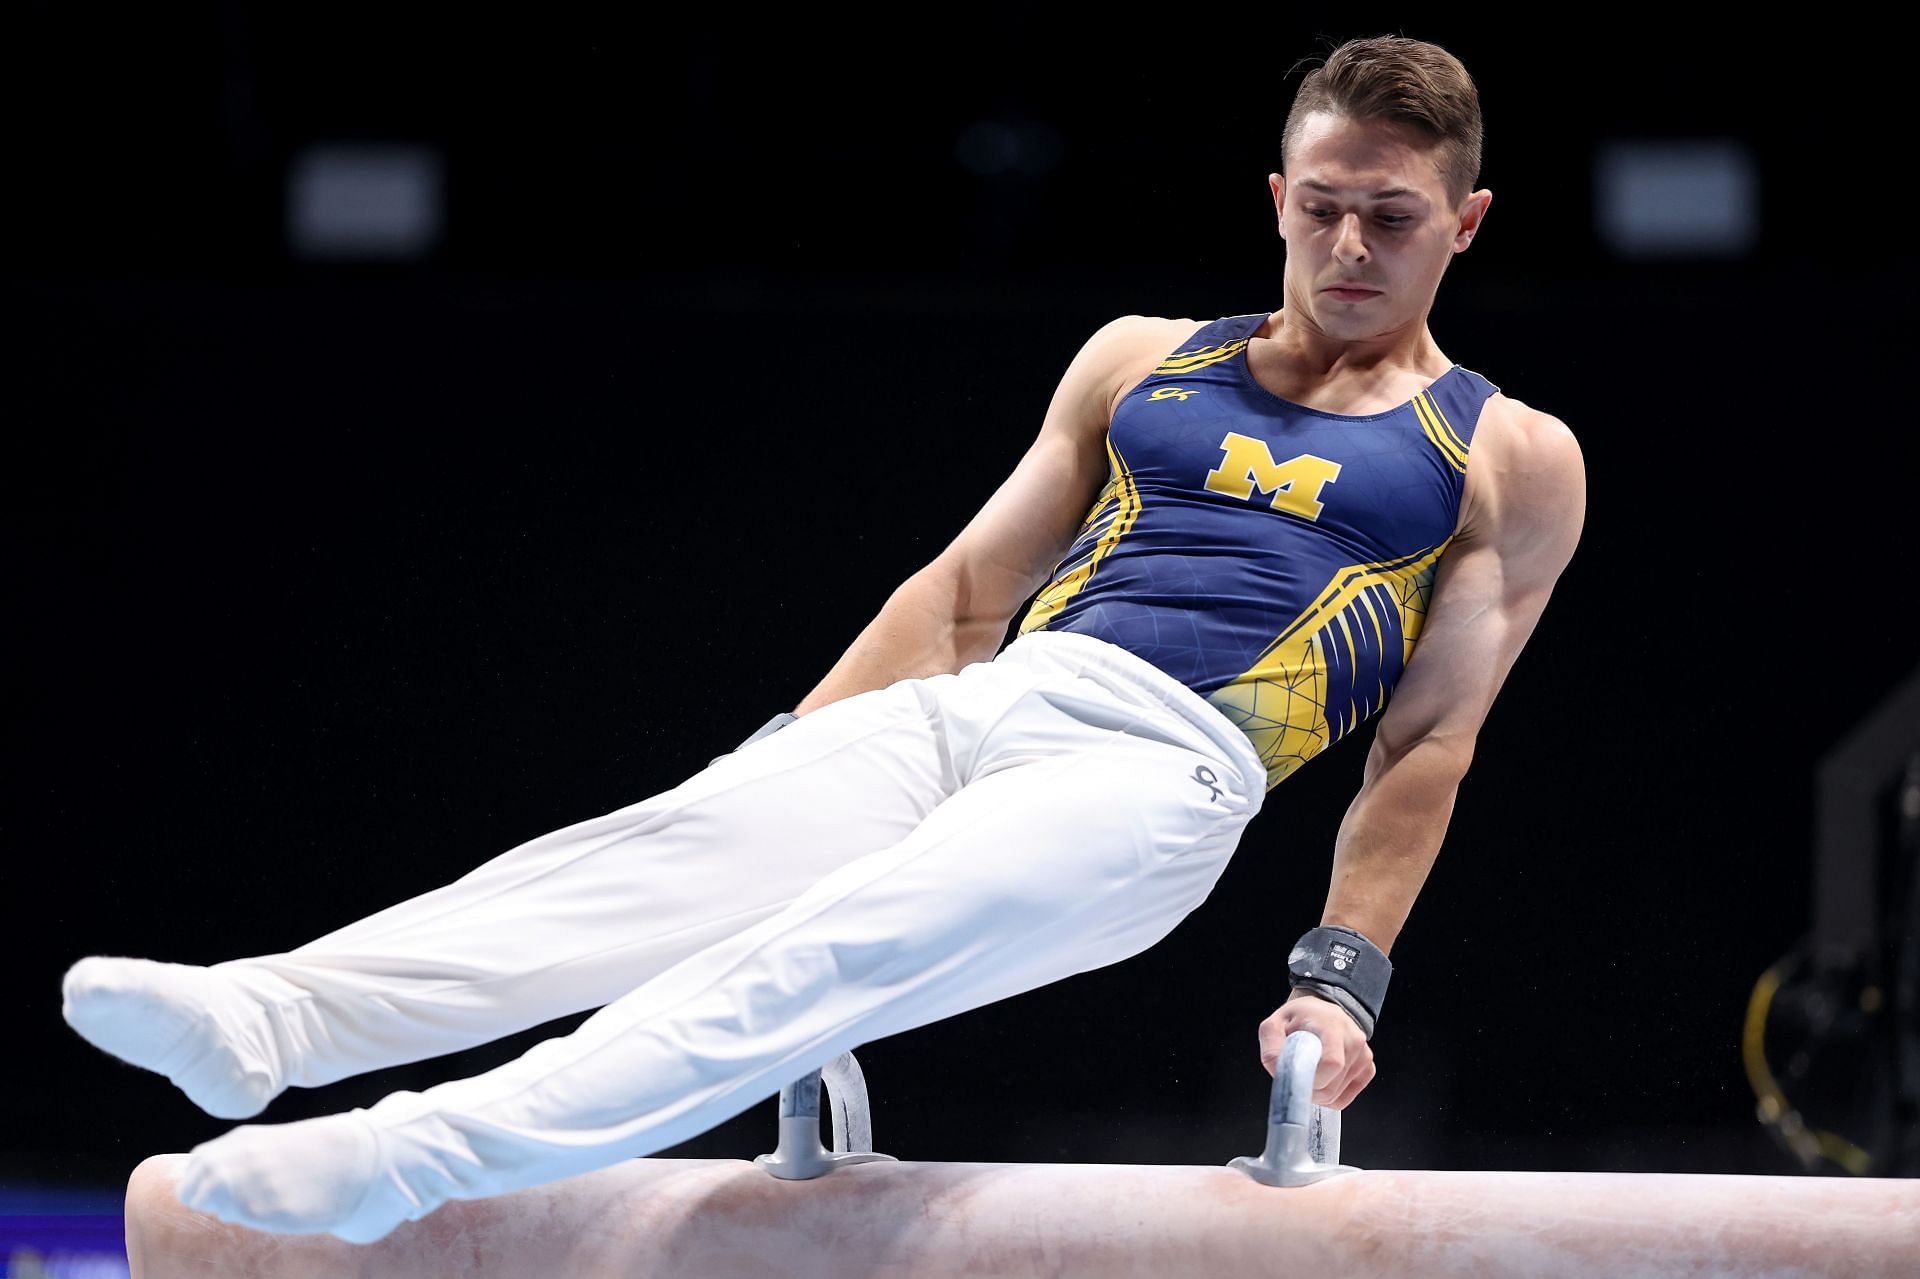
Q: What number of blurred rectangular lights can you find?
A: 2